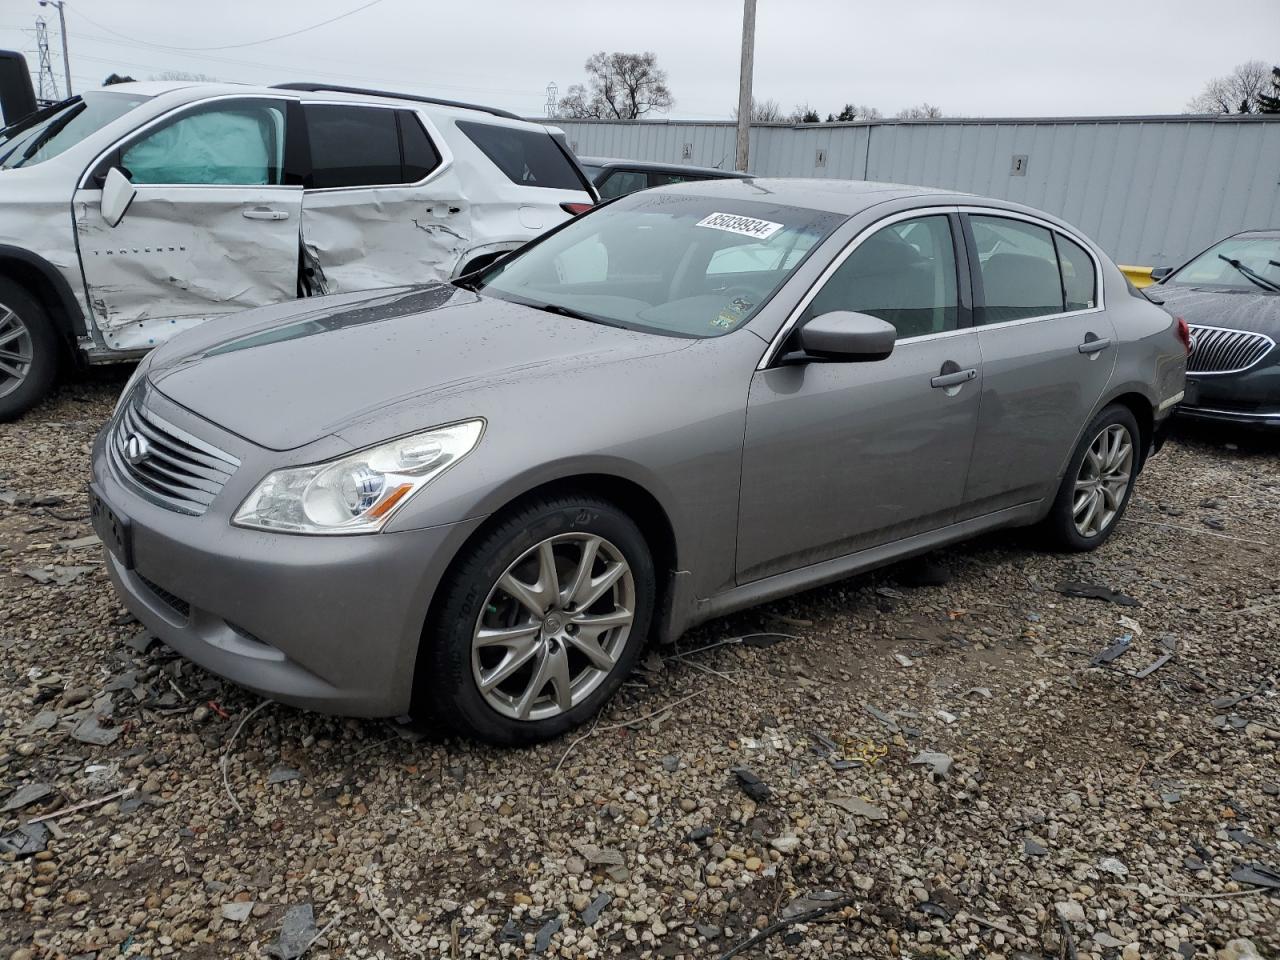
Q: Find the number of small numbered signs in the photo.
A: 3